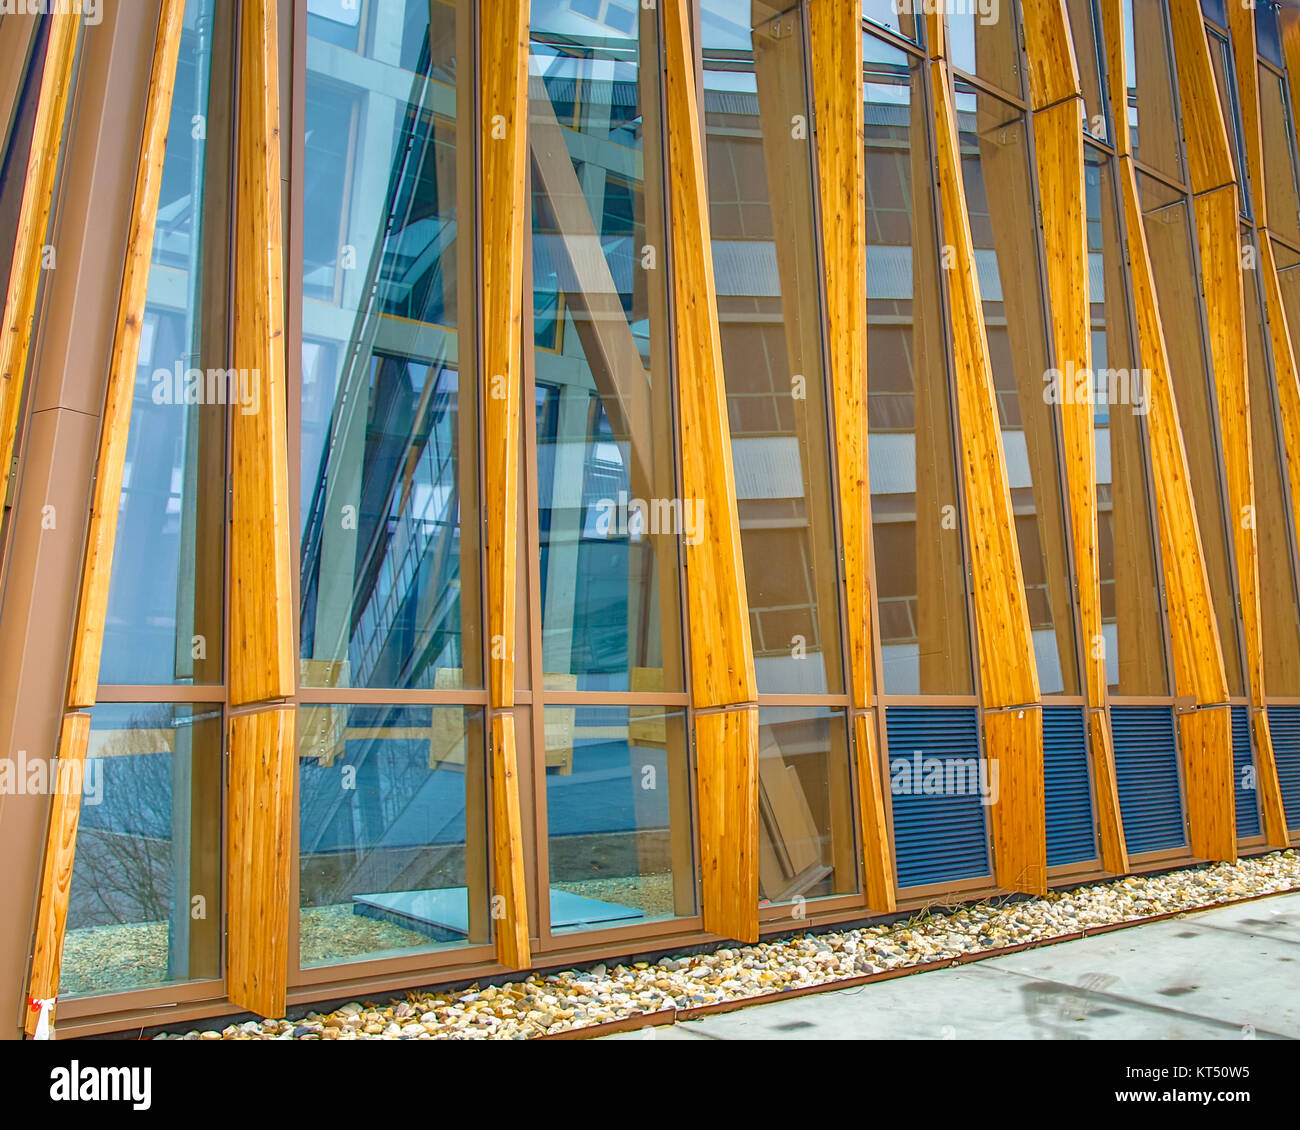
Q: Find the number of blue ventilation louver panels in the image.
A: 5